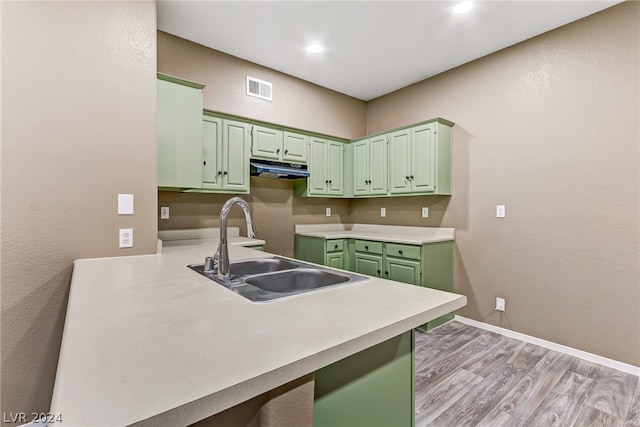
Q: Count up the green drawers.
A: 3